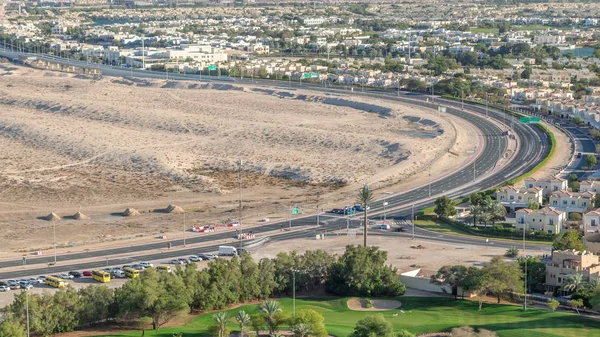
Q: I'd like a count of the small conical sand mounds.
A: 4